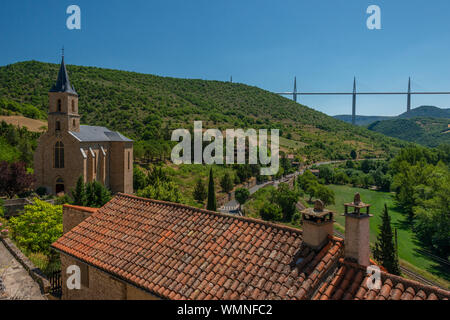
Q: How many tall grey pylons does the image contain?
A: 3